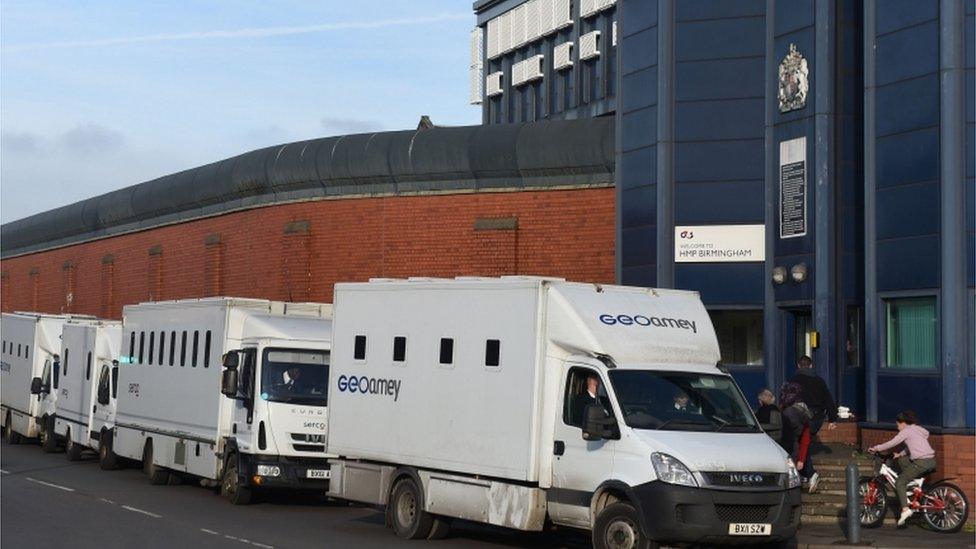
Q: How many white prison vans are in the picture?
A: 4